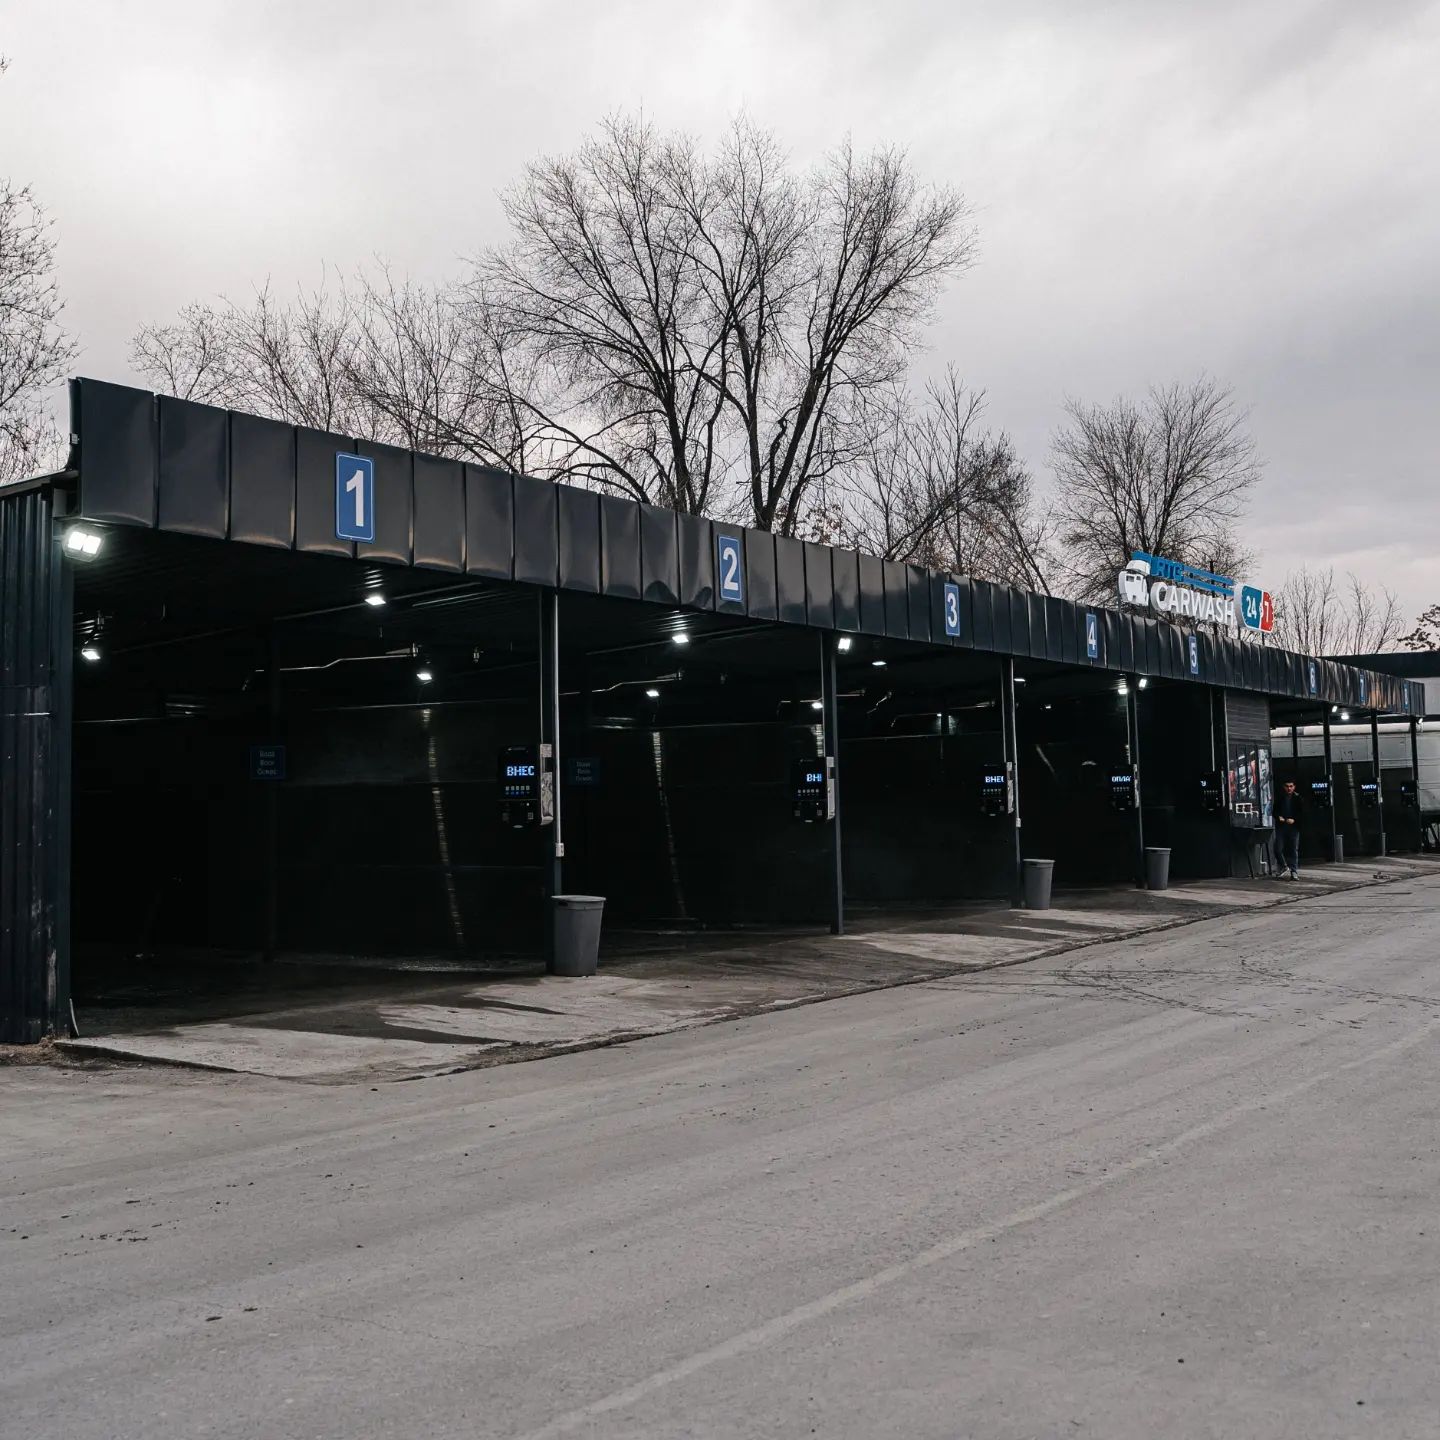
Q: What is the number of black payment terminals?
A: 8